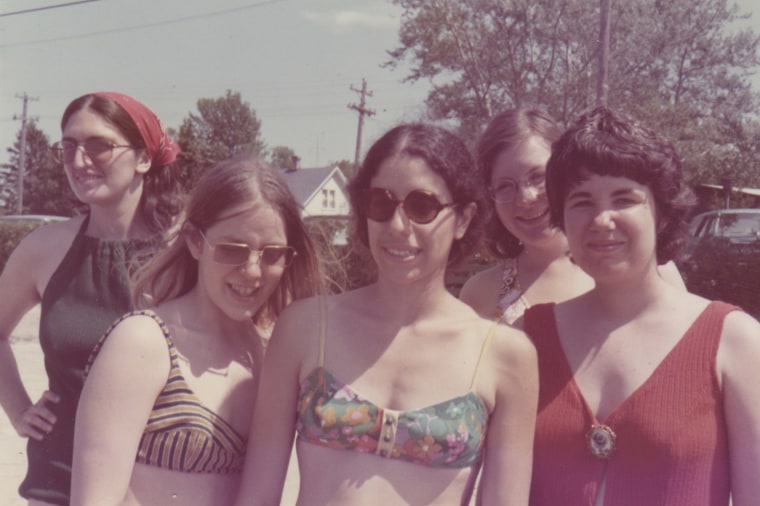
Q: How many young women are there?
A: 5